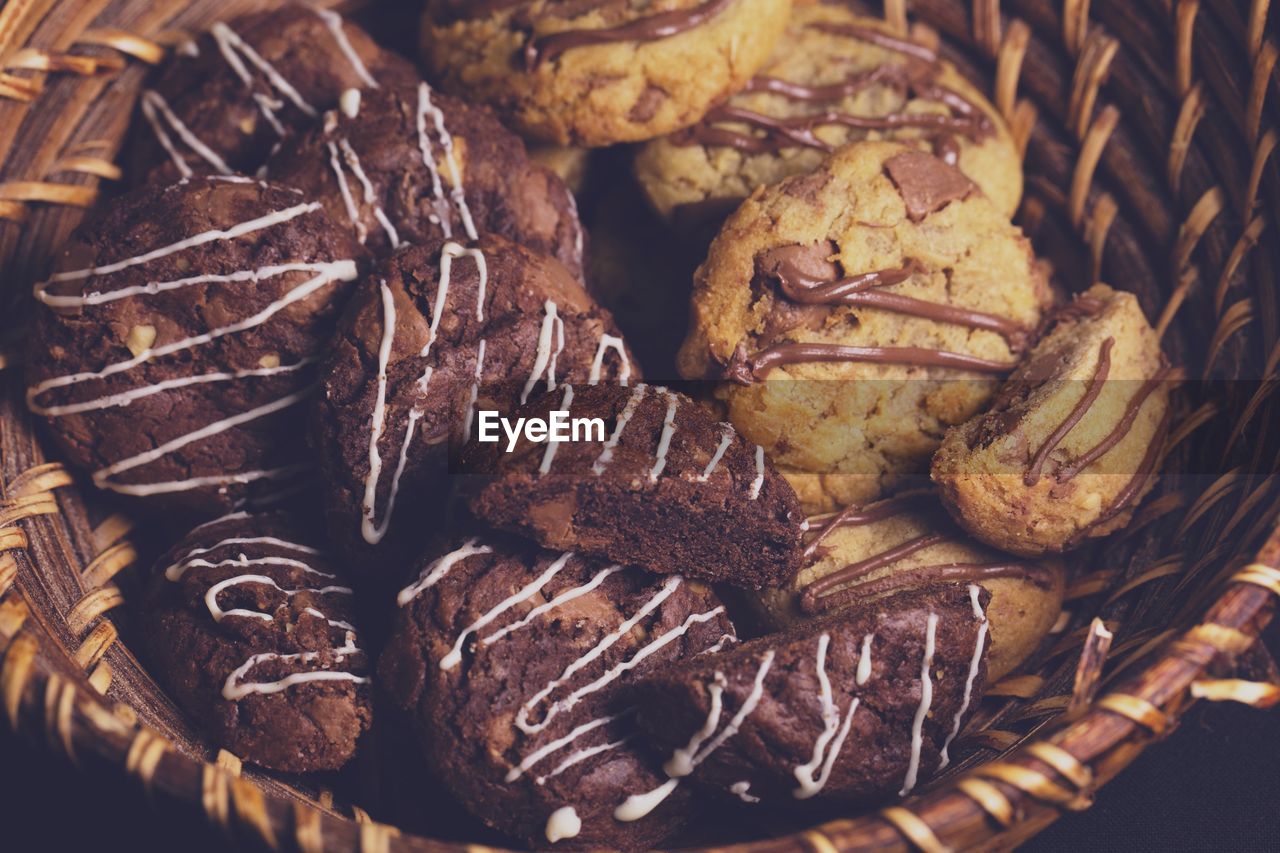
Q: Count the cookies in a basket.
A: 13